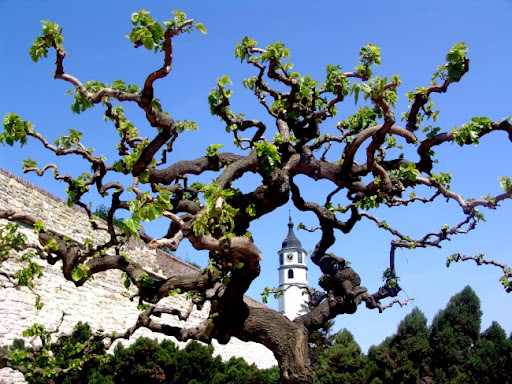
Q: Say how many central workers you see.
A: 0